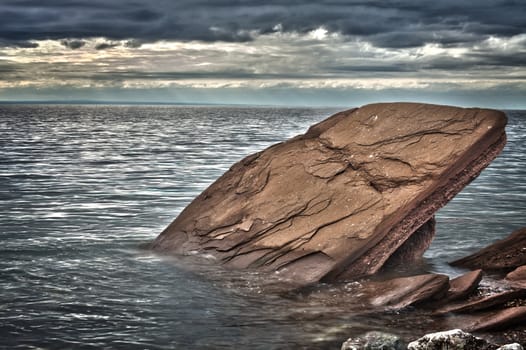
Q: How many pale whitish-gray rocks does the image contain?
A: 3